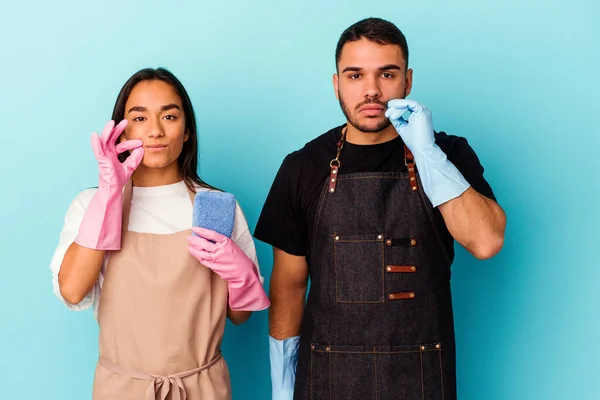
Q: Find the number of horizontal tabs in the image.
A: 3